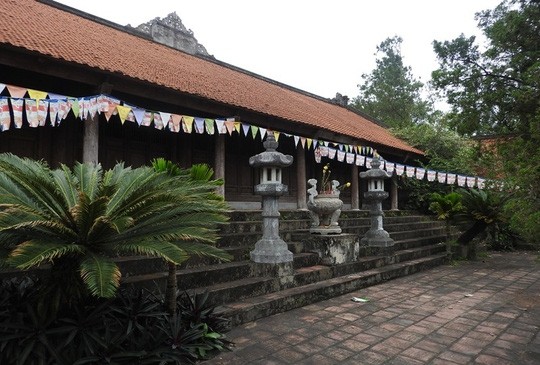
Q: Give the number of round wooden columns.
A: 5